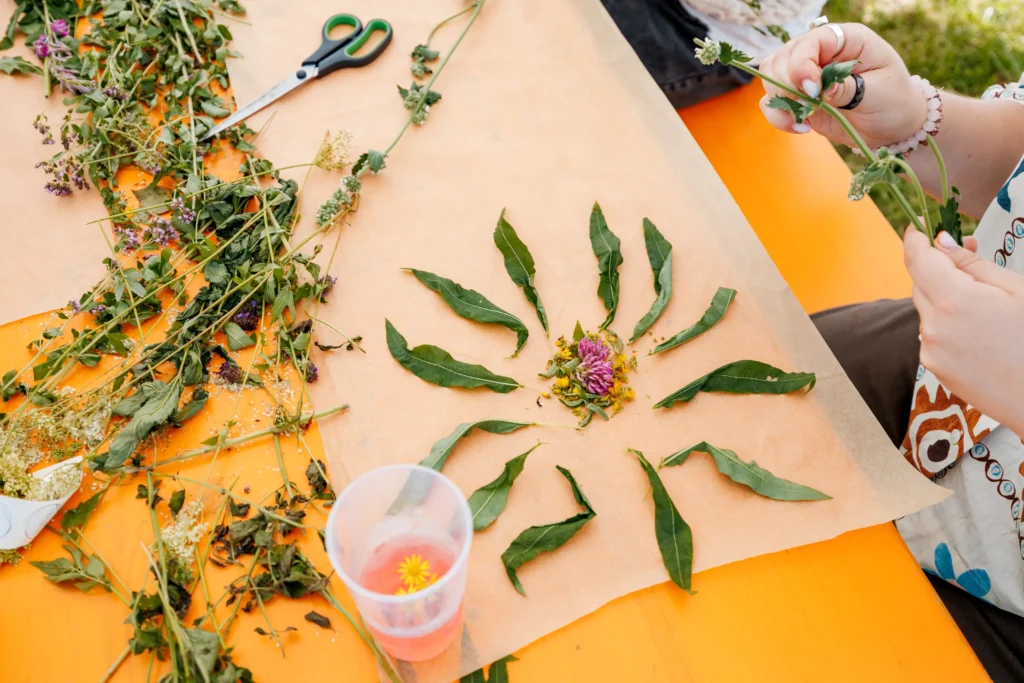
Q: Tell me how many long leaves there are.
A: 12